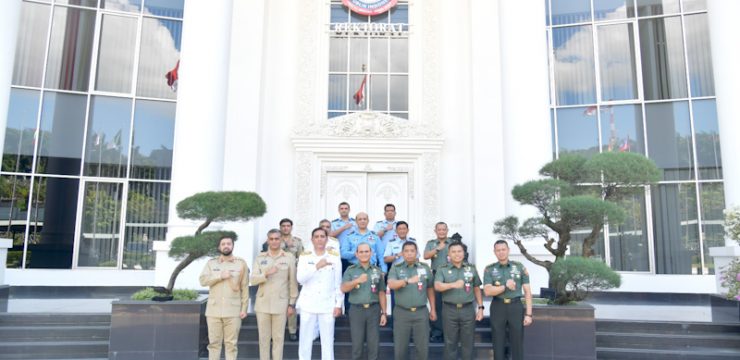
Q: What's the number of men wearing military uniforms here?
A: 14